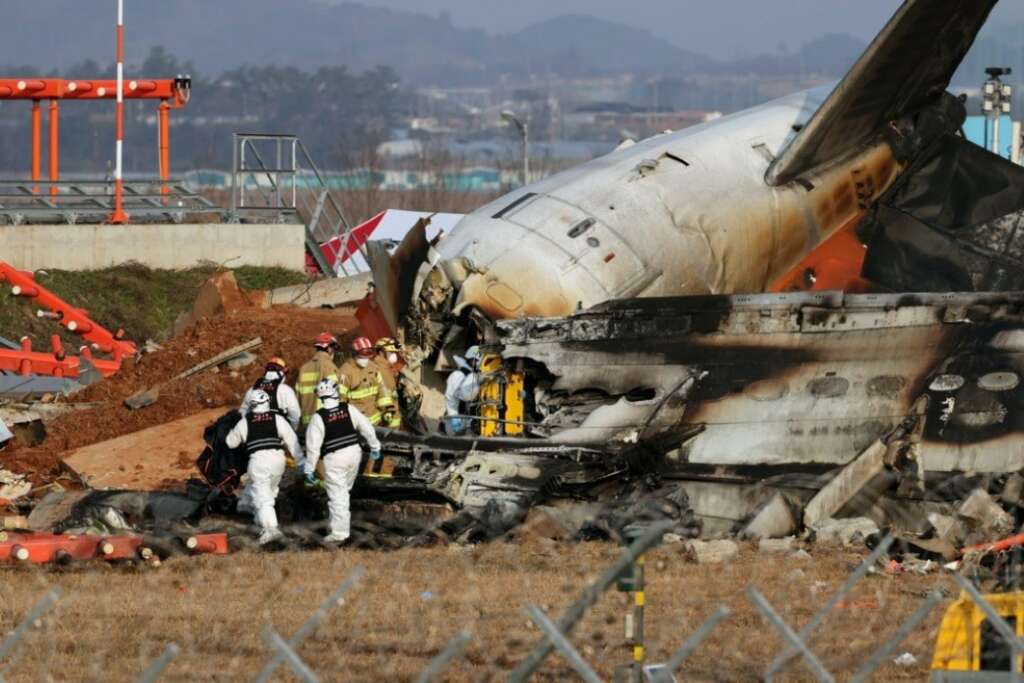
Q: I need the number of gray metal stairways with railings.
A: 1